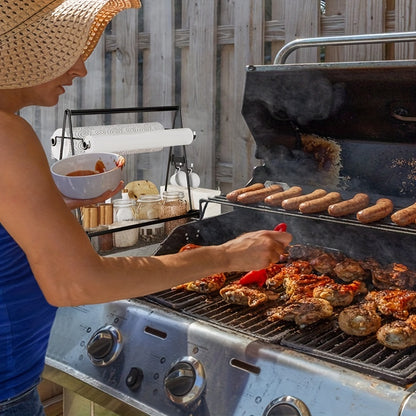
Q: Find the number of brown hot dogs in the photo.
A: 8